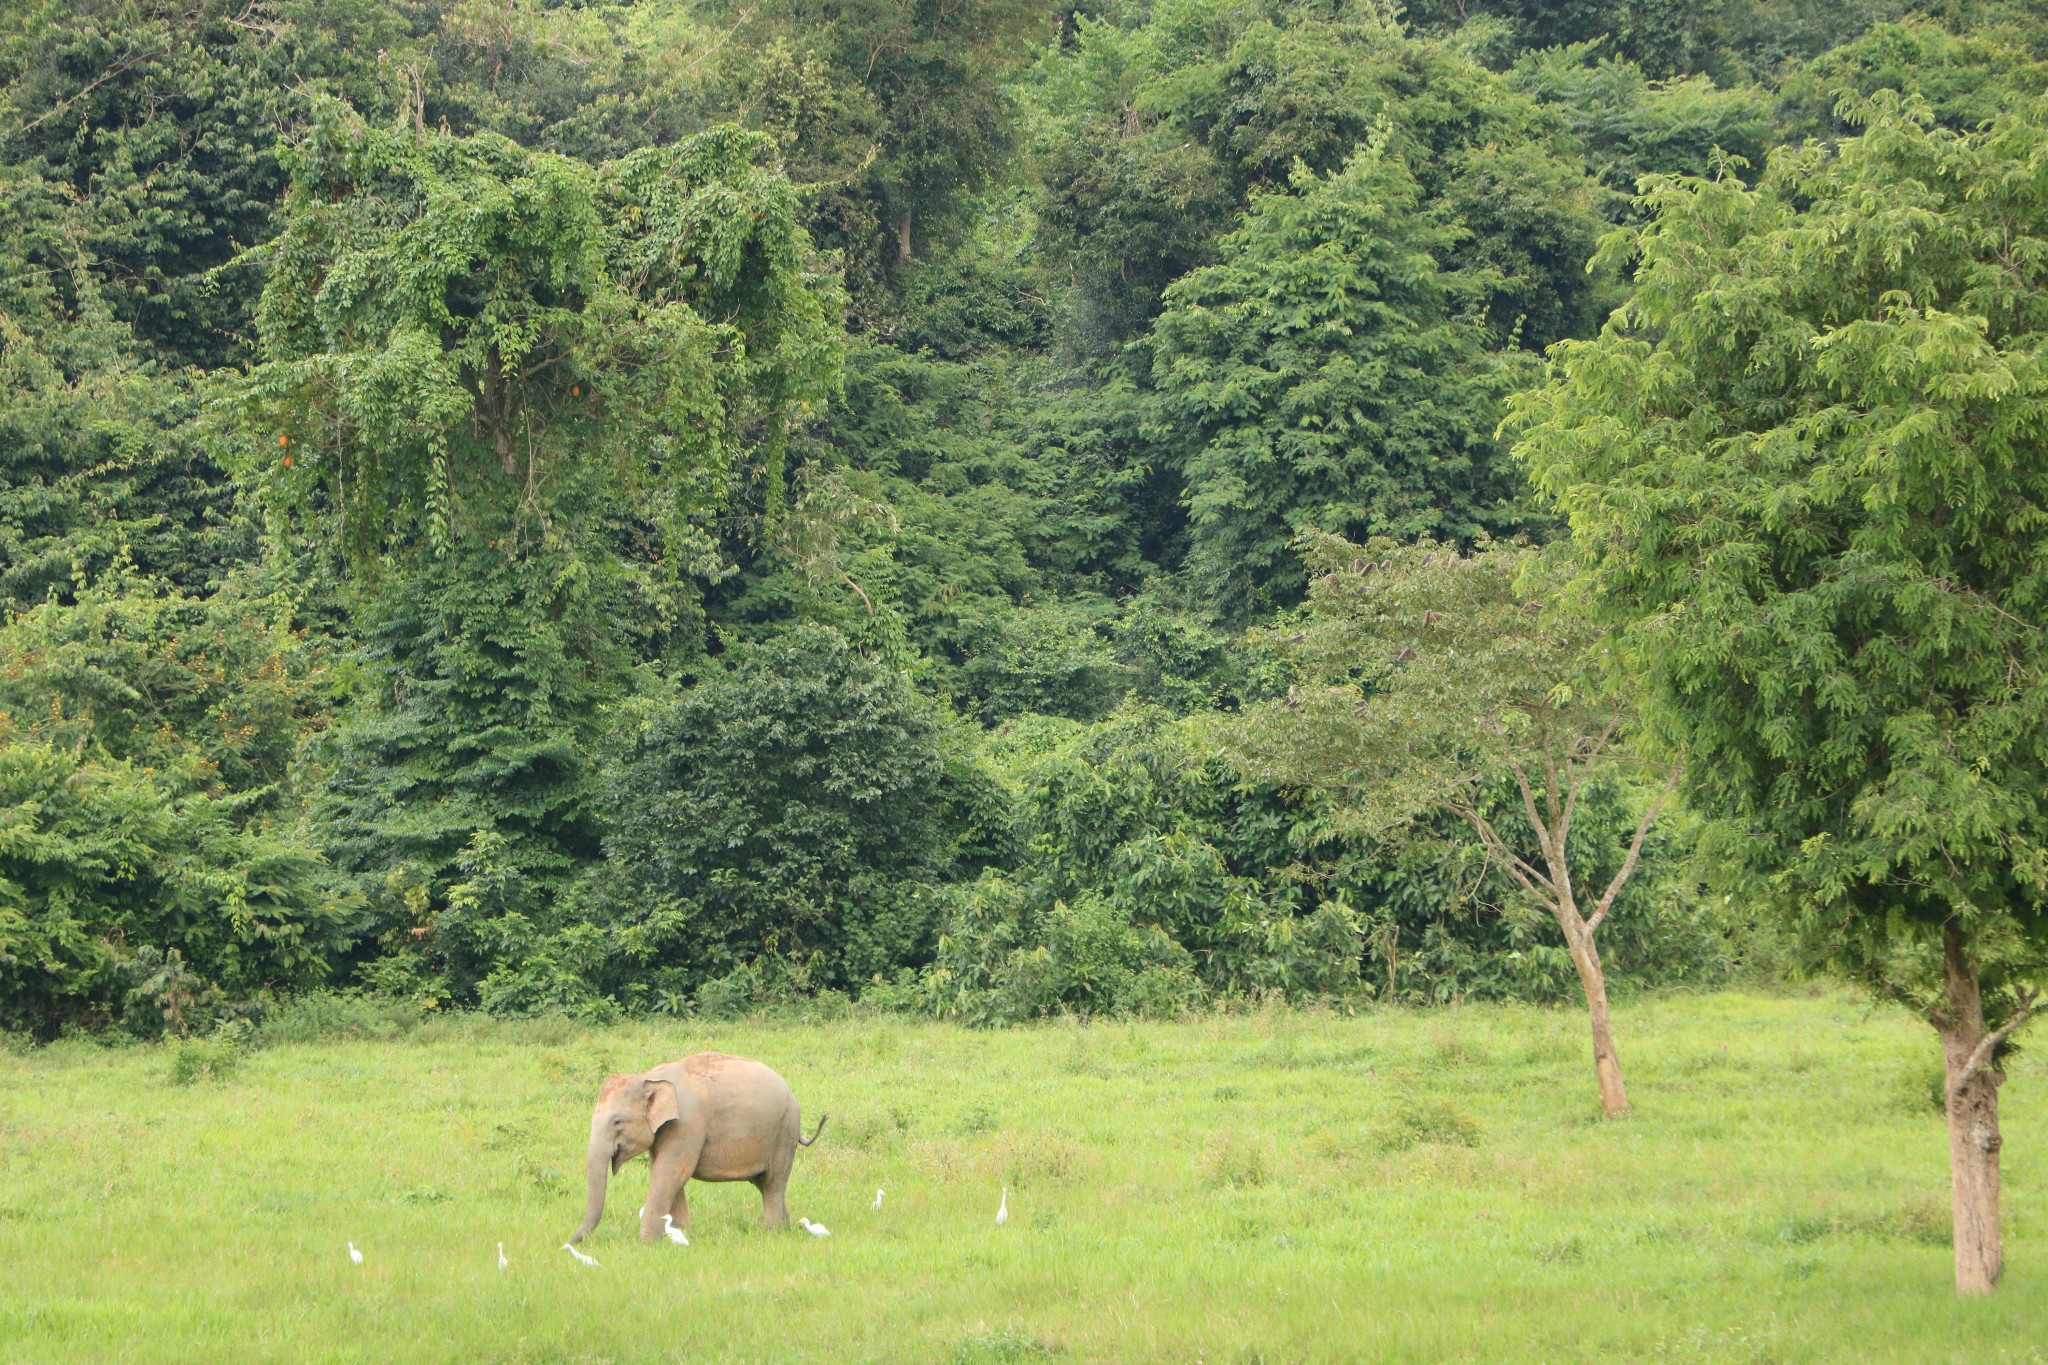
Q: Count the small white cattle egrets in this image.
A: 8